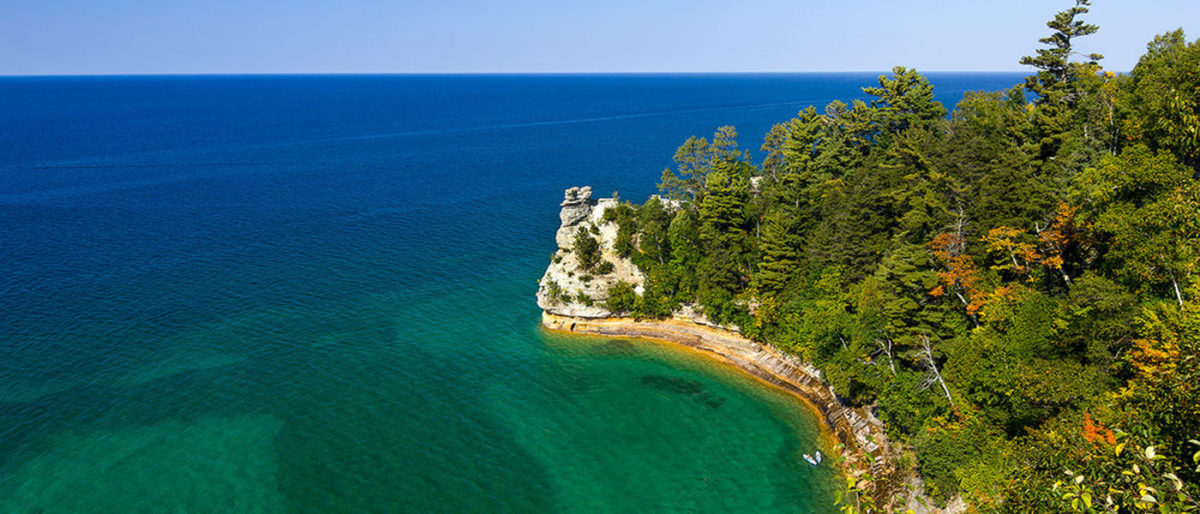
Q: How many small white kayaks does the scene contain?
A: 2